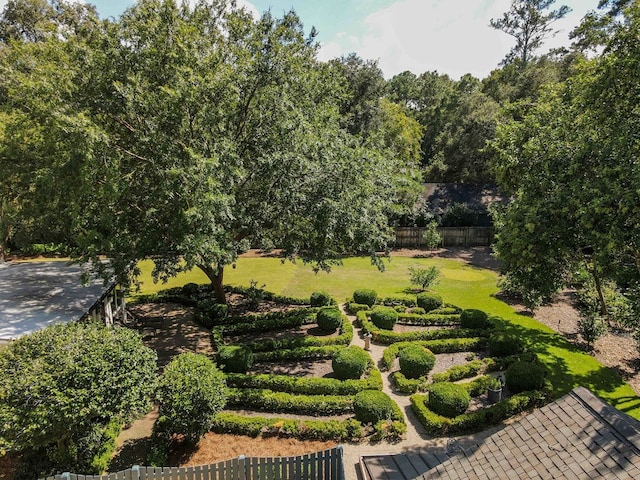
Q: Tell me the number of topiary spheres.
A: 13